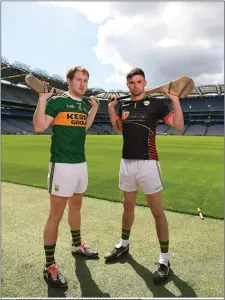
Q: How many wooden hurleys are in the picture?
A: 2